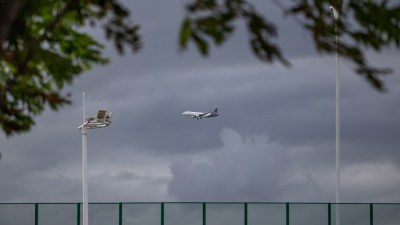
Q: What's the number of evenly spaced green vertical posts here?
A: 9